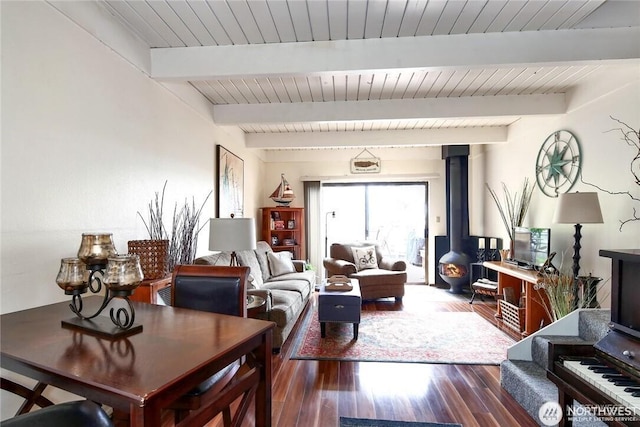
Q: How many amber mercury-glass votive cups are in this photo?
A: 3